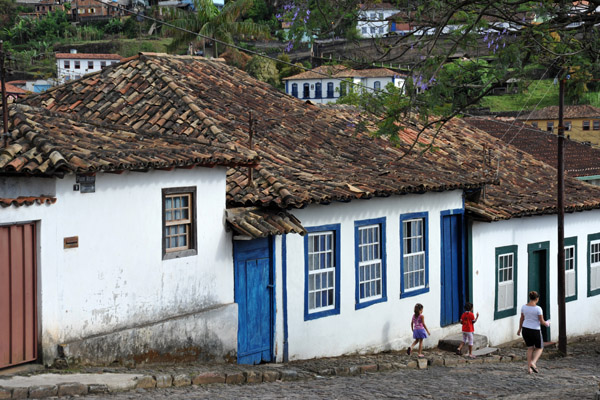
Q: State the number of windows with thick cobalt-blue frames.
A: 3